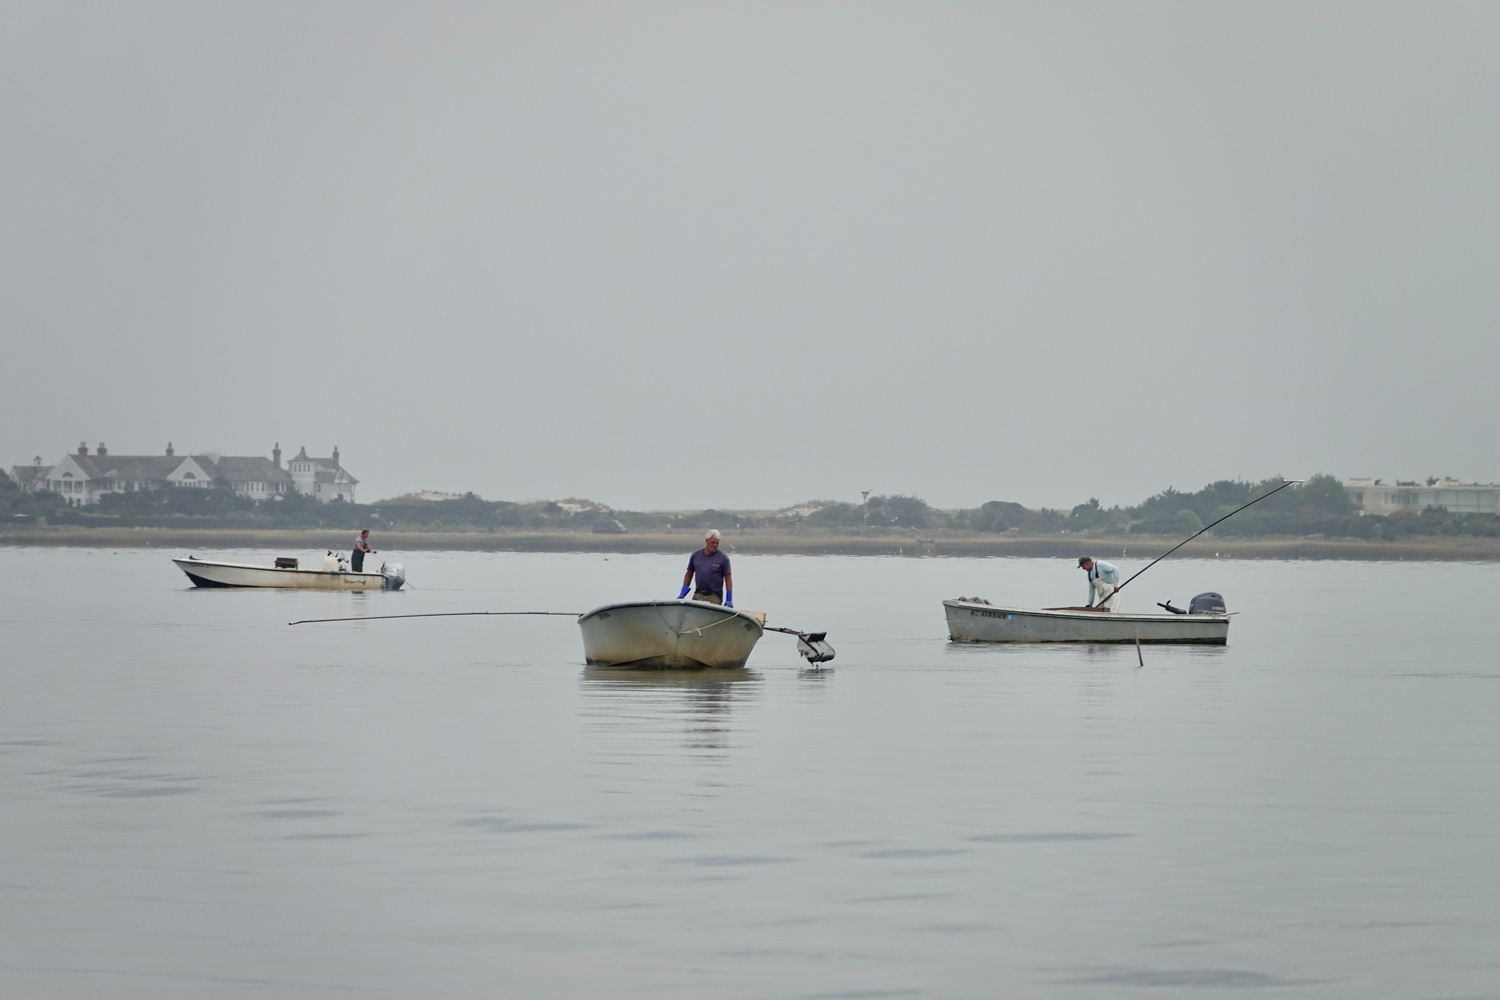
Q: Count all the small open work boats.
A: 3